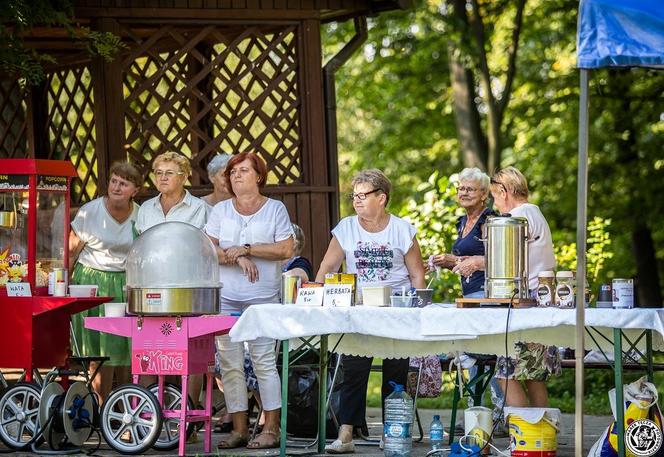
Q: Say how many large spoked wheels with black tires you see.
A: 3